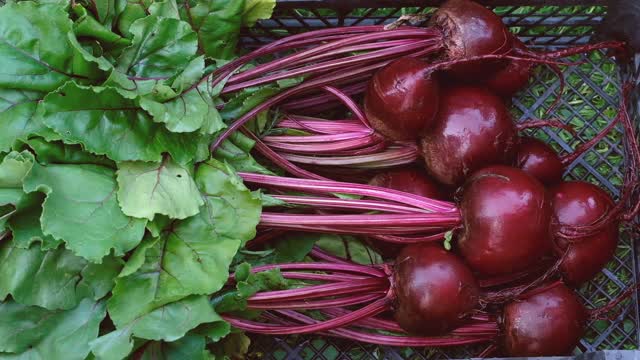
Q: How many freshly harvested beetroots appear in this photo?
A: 10